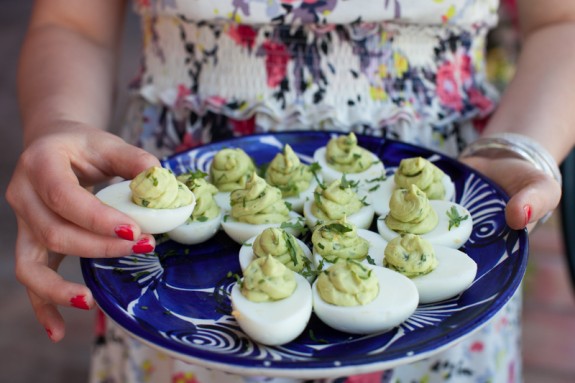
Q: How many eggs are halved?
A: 14